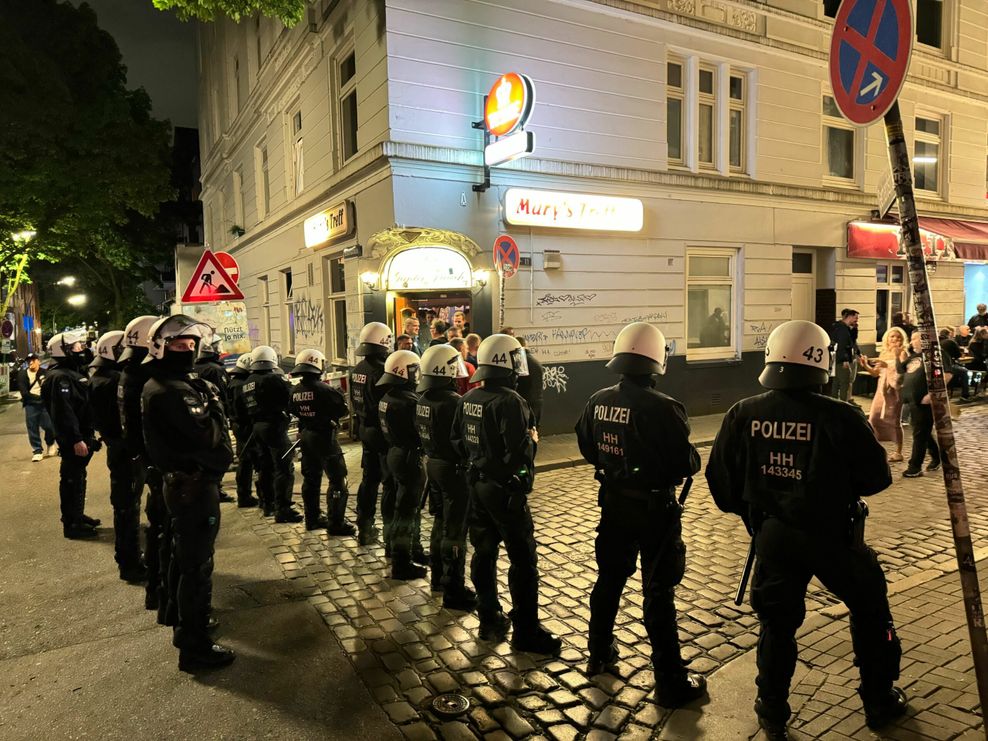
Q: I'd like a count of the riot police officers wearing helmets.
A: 14